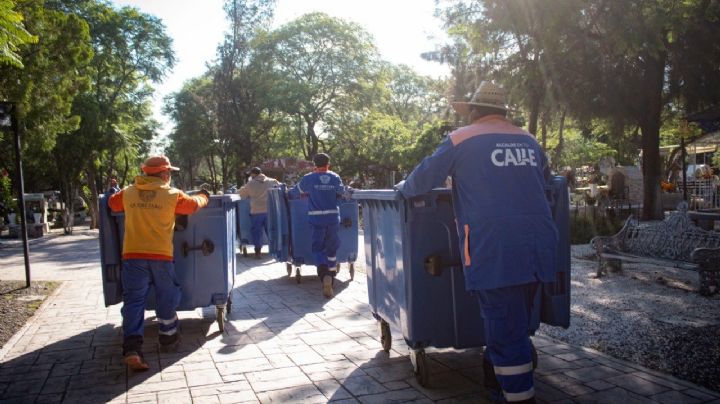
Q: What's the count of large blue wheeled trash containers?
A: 4